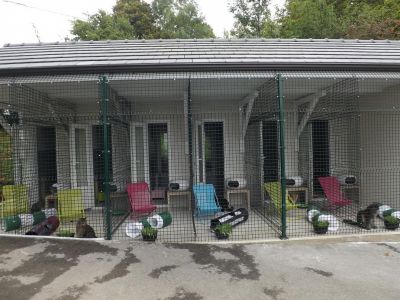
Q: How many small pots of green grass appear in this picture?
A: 5